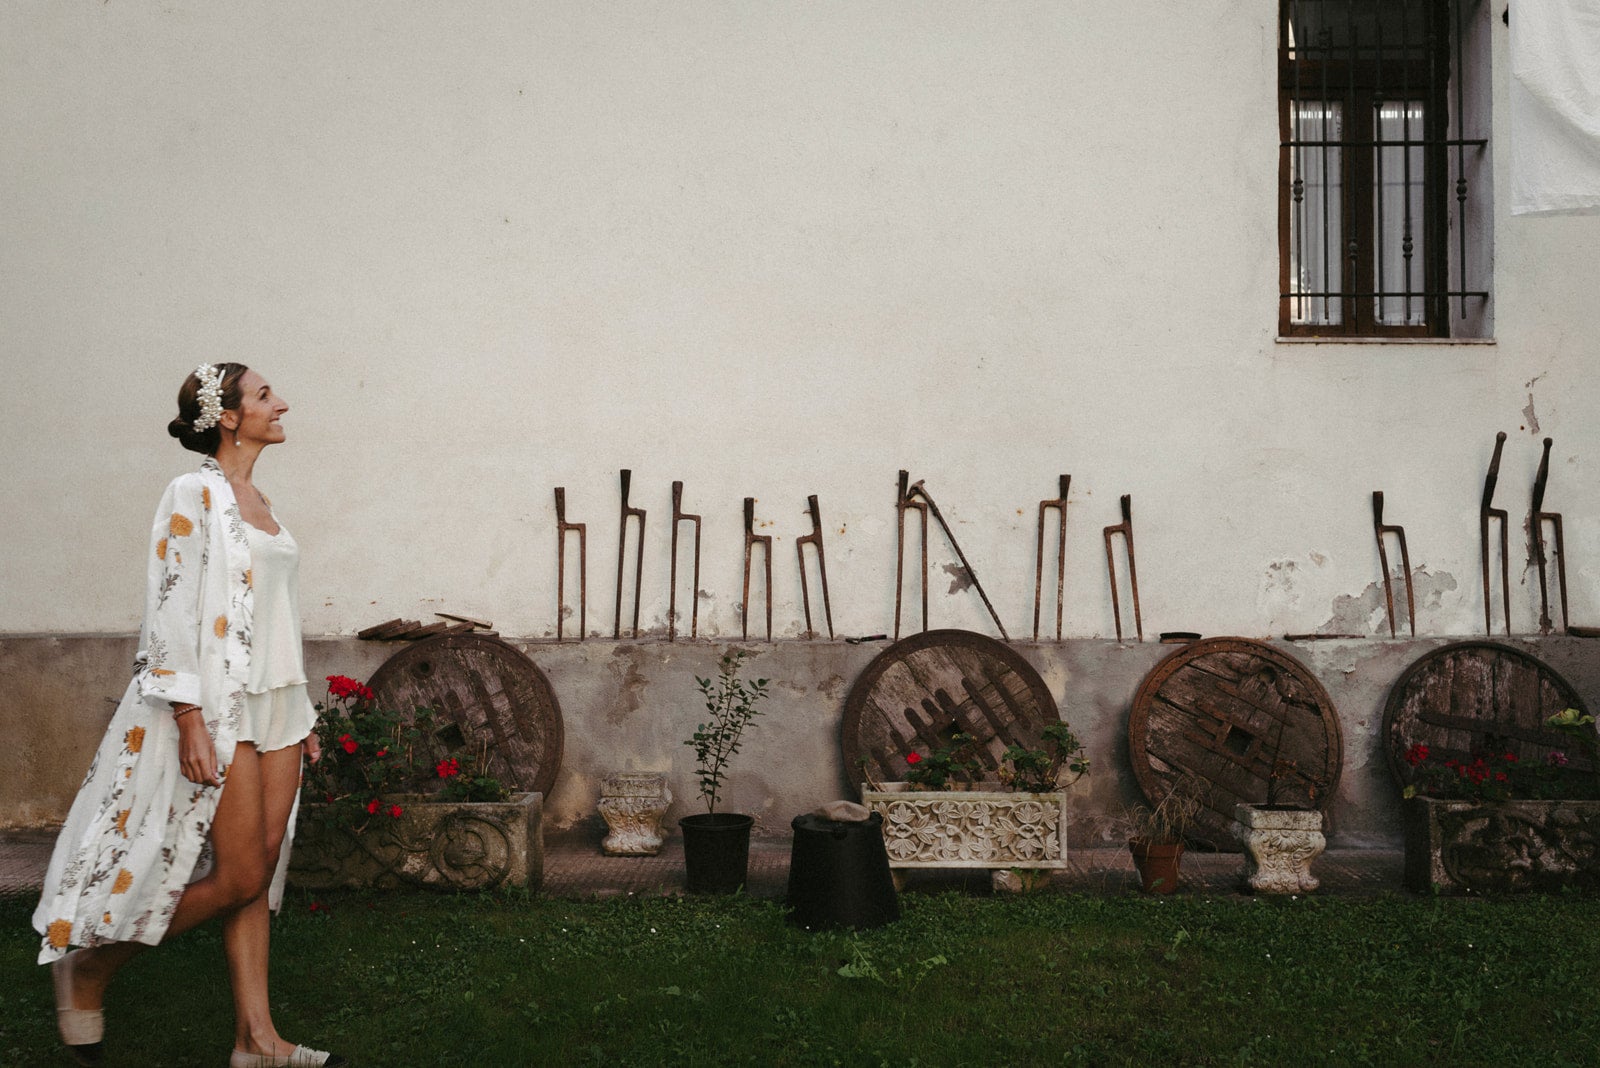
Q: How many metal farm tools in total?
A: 12